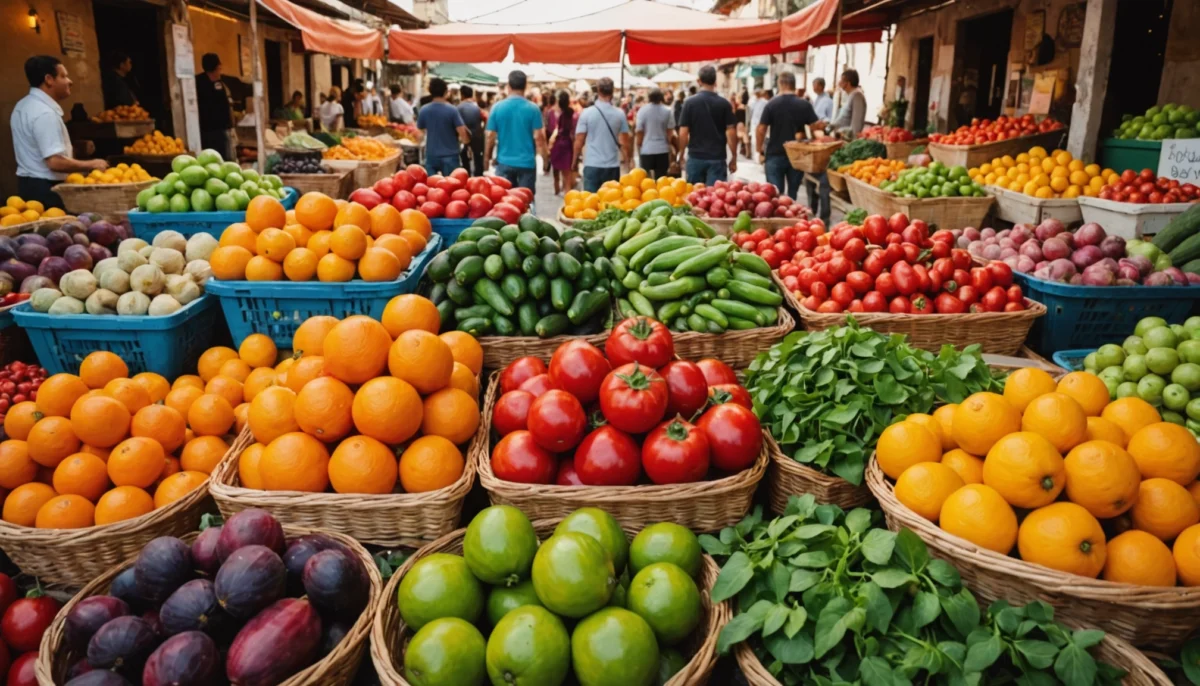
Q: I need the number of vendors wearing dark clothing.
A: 2